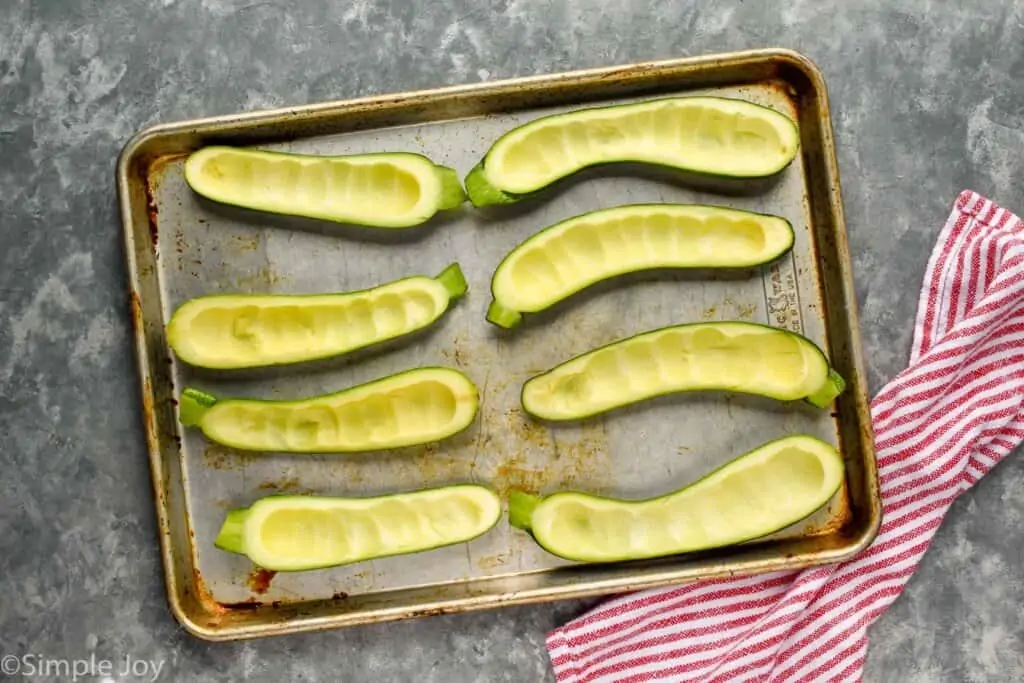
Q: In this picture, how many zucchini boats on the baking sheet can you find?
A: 8